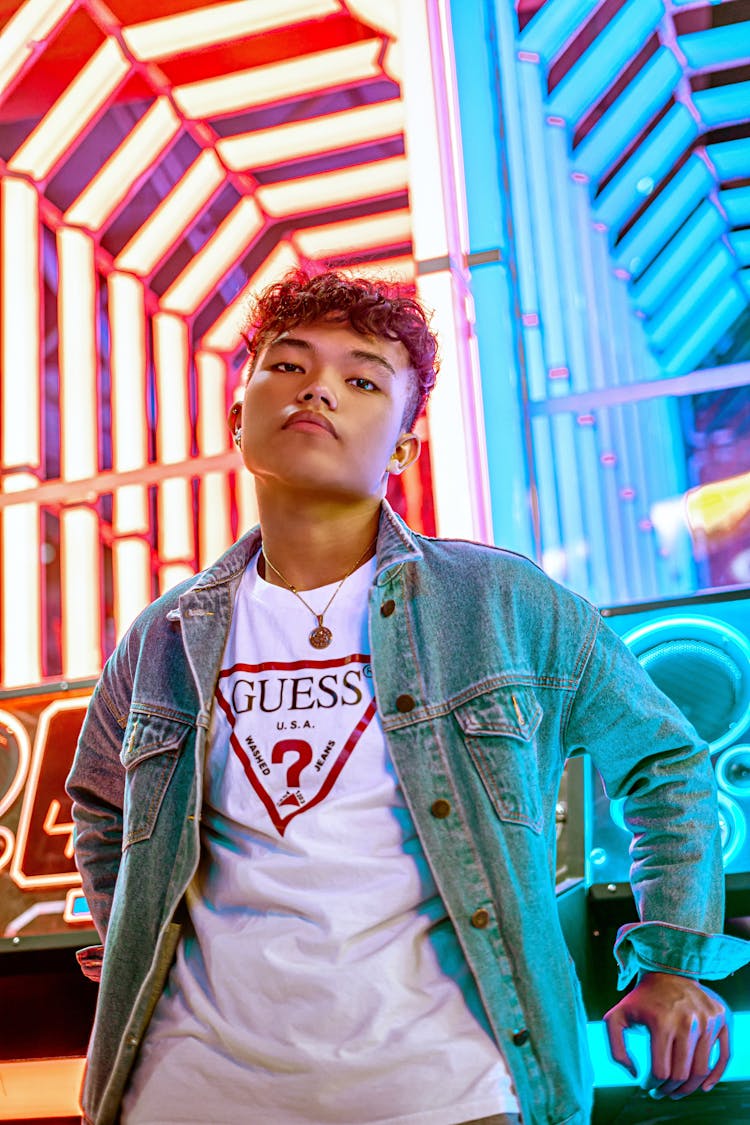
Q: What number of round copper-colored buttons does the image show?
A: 5